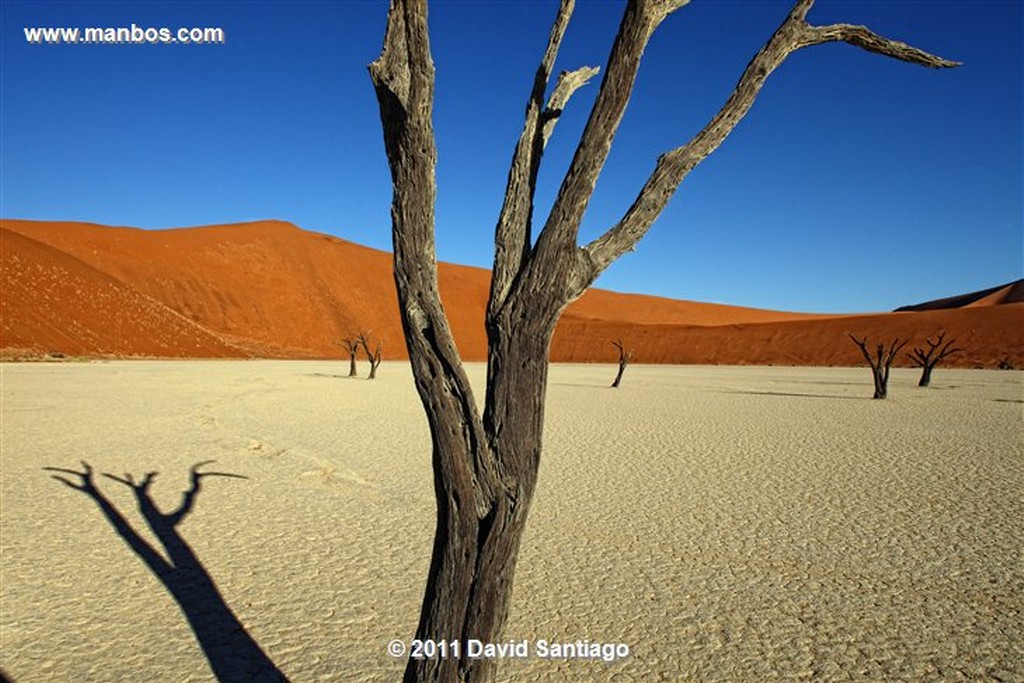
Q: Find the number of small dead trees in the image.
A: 5